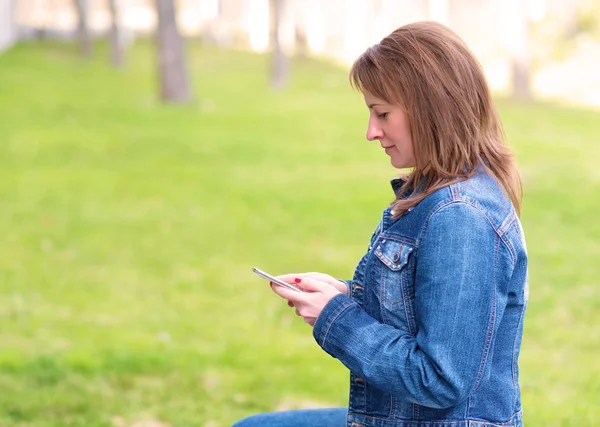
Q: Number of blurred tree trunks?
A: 5